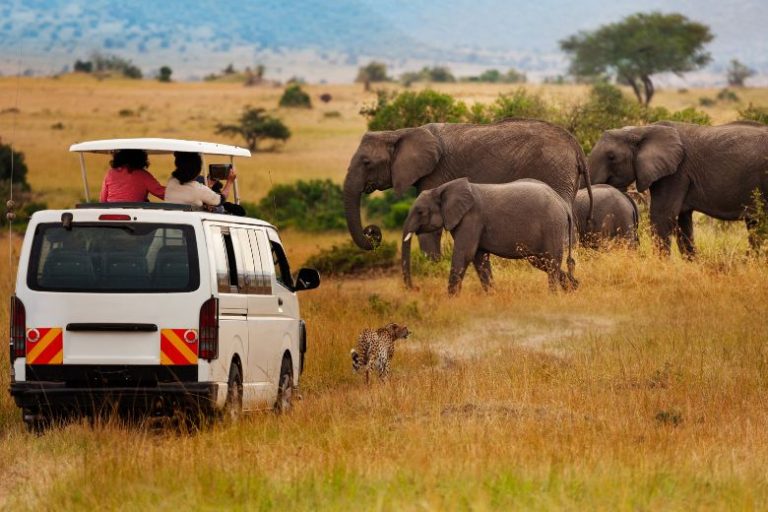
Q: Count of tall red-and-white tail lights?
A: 2